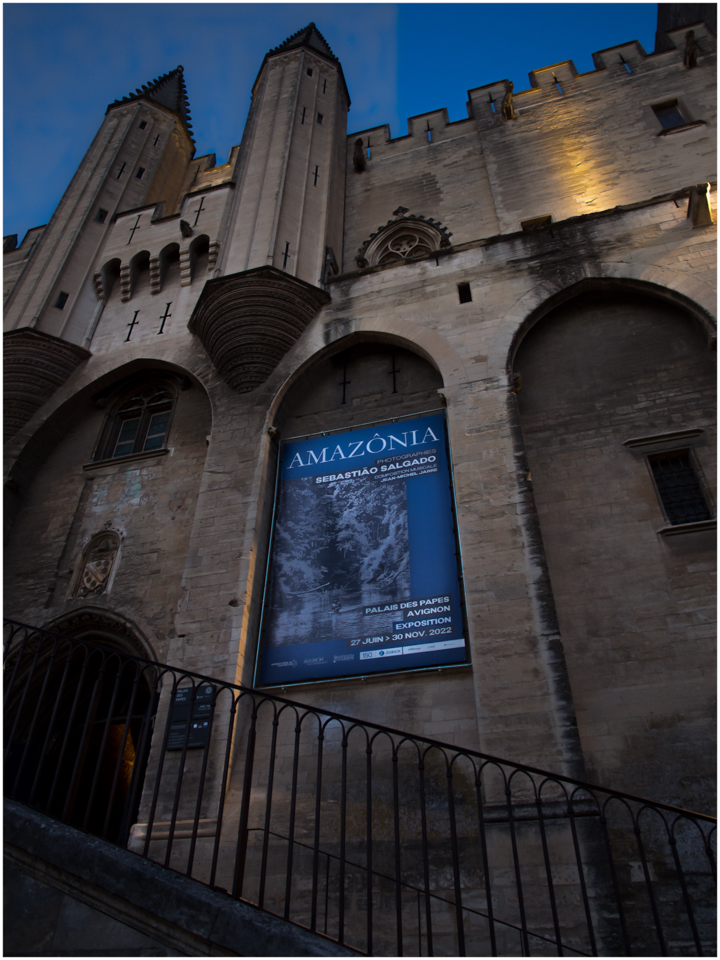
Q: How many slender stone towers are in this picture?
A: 2